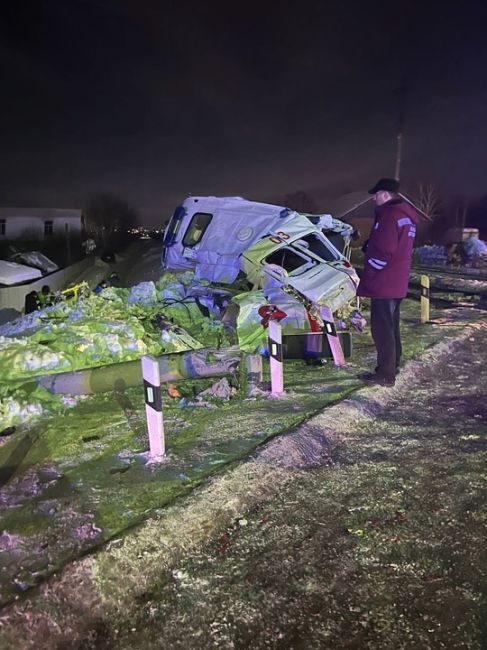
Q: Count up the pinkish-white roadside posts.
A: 3